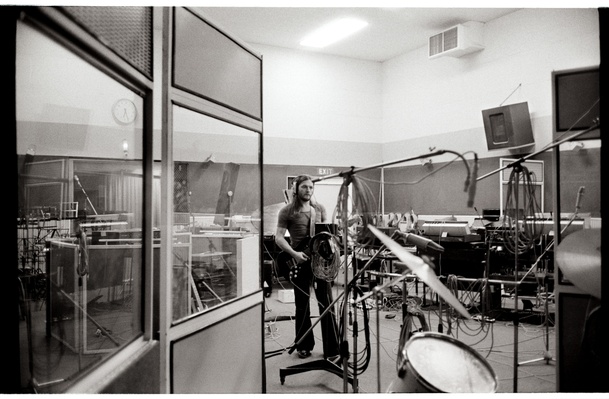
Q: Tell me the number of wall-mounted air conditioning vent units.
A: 1